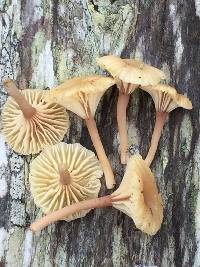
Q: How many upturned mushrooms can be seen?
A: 2